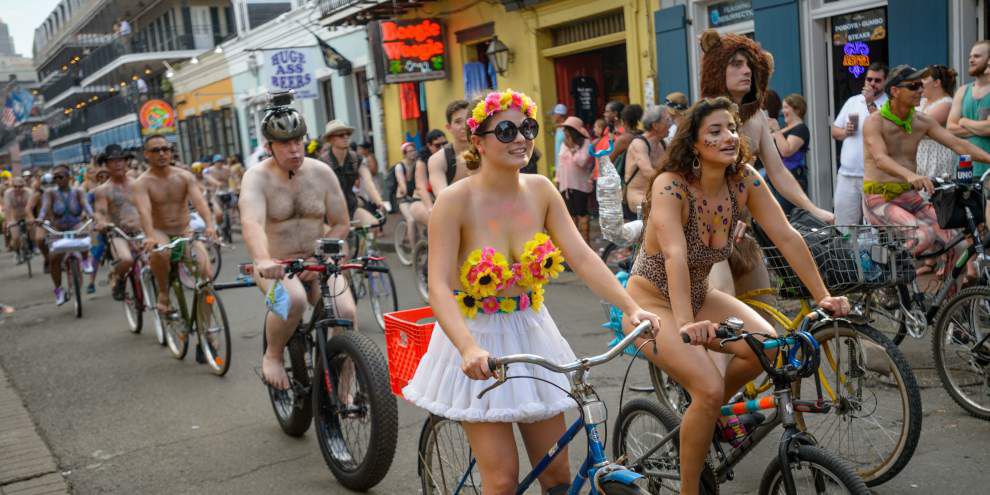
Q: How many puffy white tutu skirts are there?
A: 1